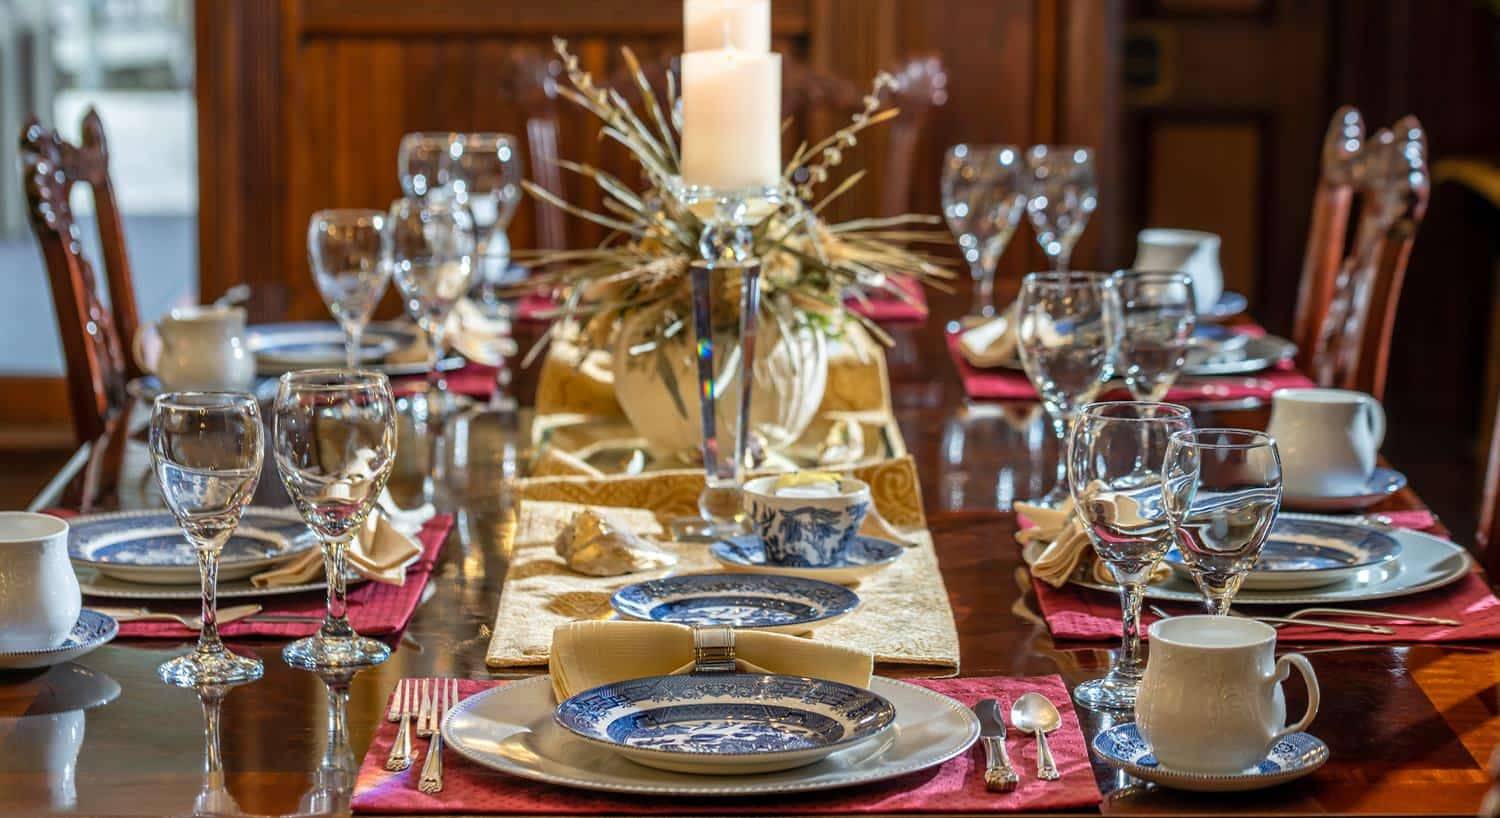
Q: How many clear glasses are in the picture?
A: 12